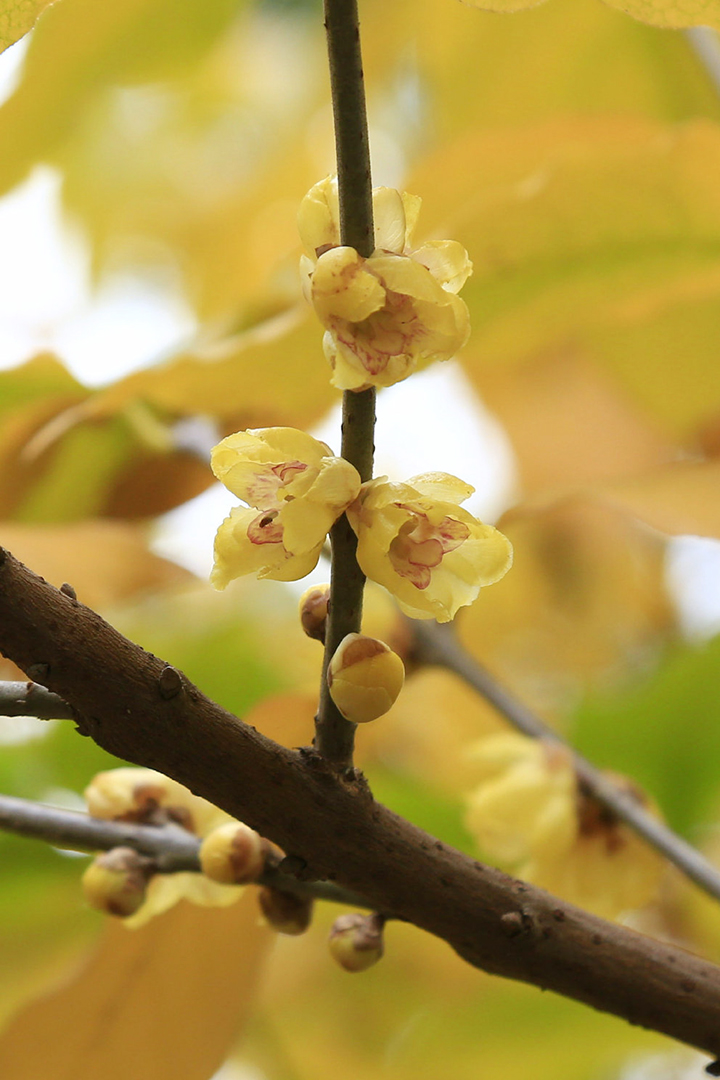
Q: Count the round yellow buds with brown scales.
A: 6